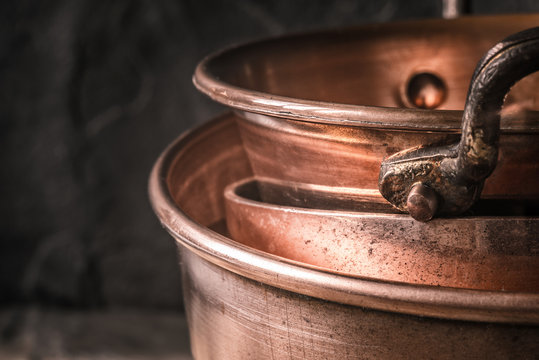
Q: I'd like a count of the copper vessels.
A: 3